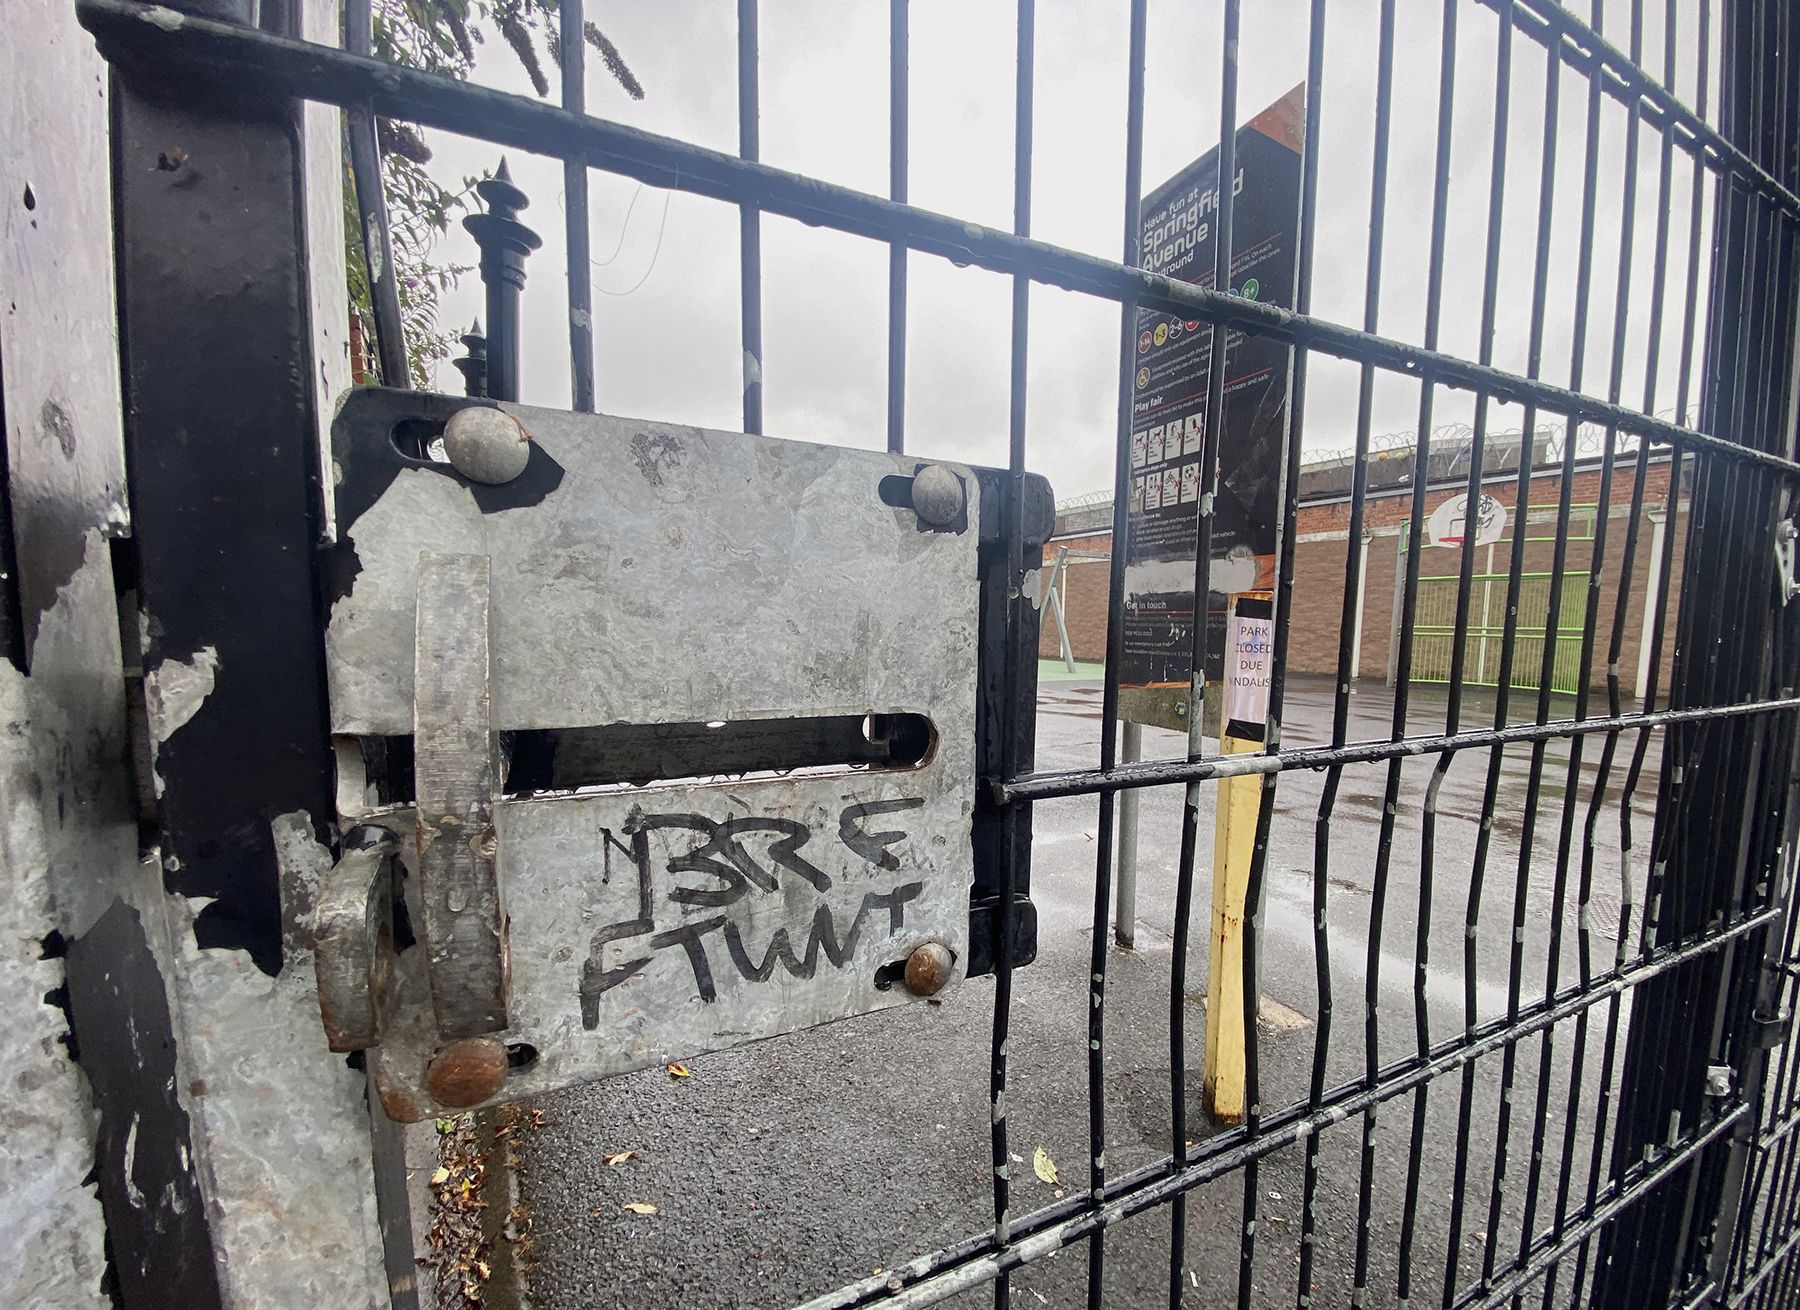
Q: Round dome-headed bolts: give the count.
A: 4